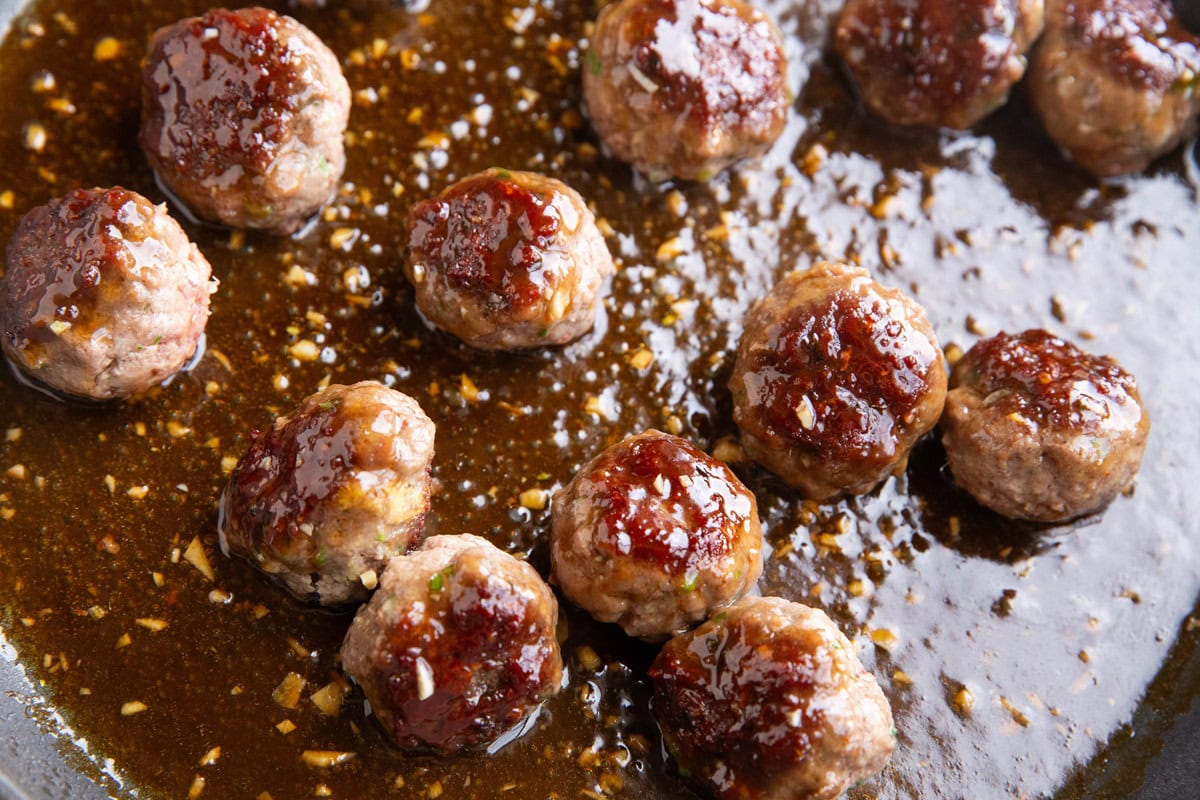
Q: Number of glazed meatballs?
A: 12